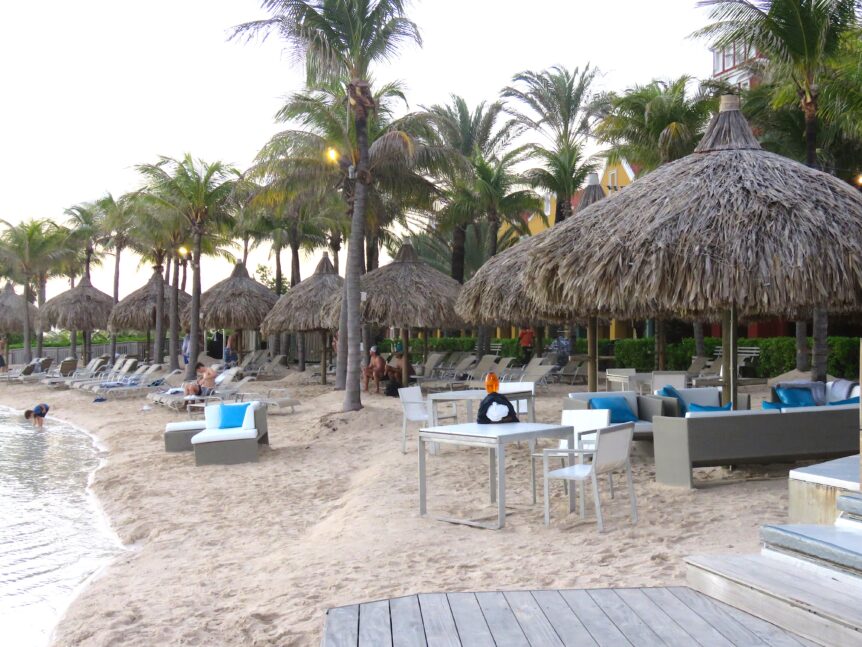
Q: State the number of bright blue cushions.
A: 7